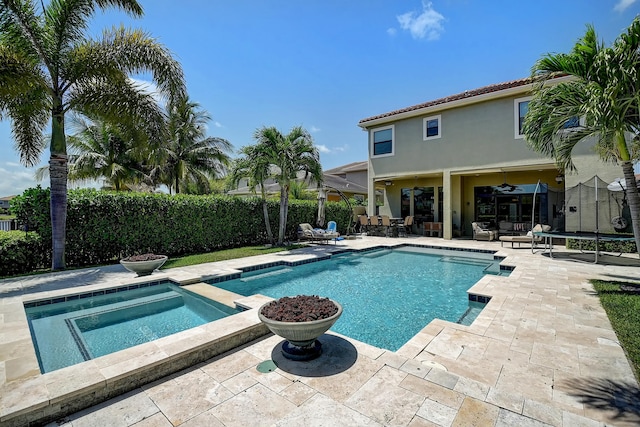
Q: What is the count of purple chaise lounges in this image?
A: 0